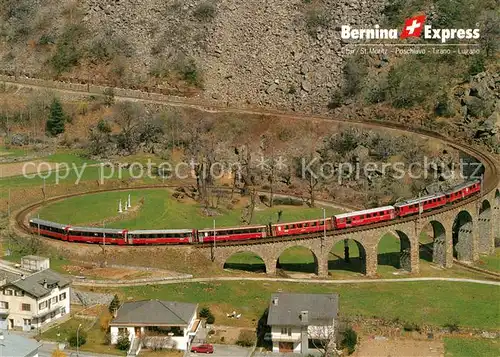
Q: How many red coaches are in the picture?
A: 8